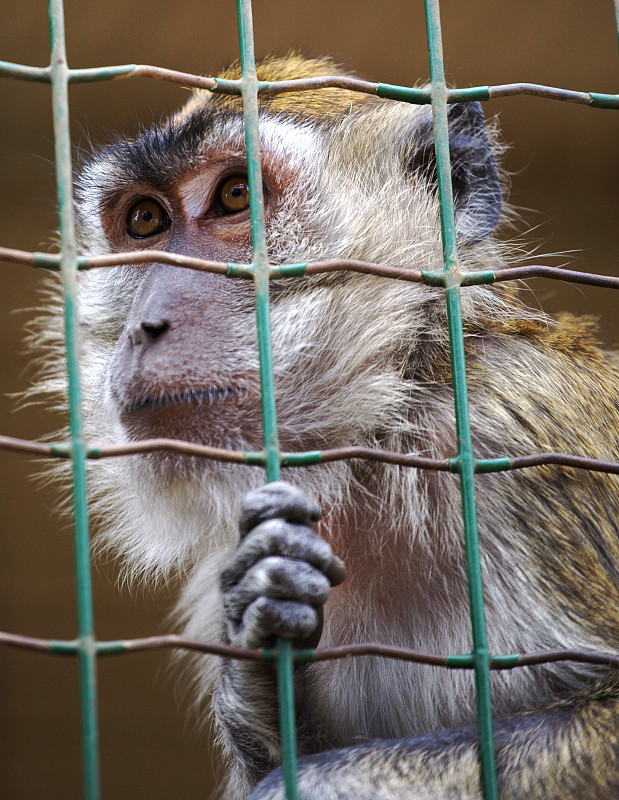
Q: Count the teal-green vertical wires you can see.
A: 3